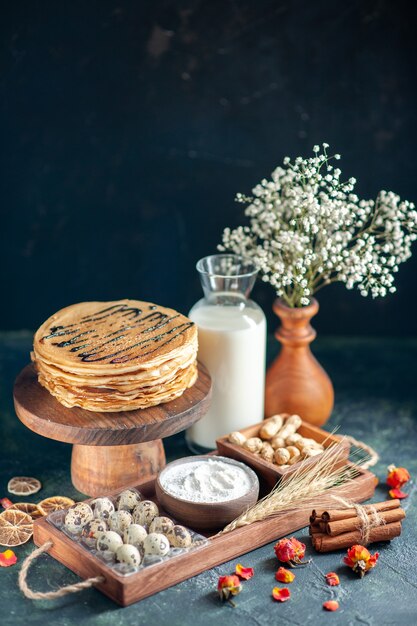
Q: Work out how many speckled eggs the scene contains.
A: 12